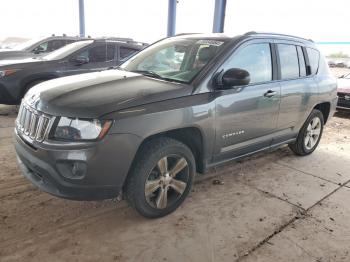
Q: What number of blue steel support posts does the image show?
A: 3